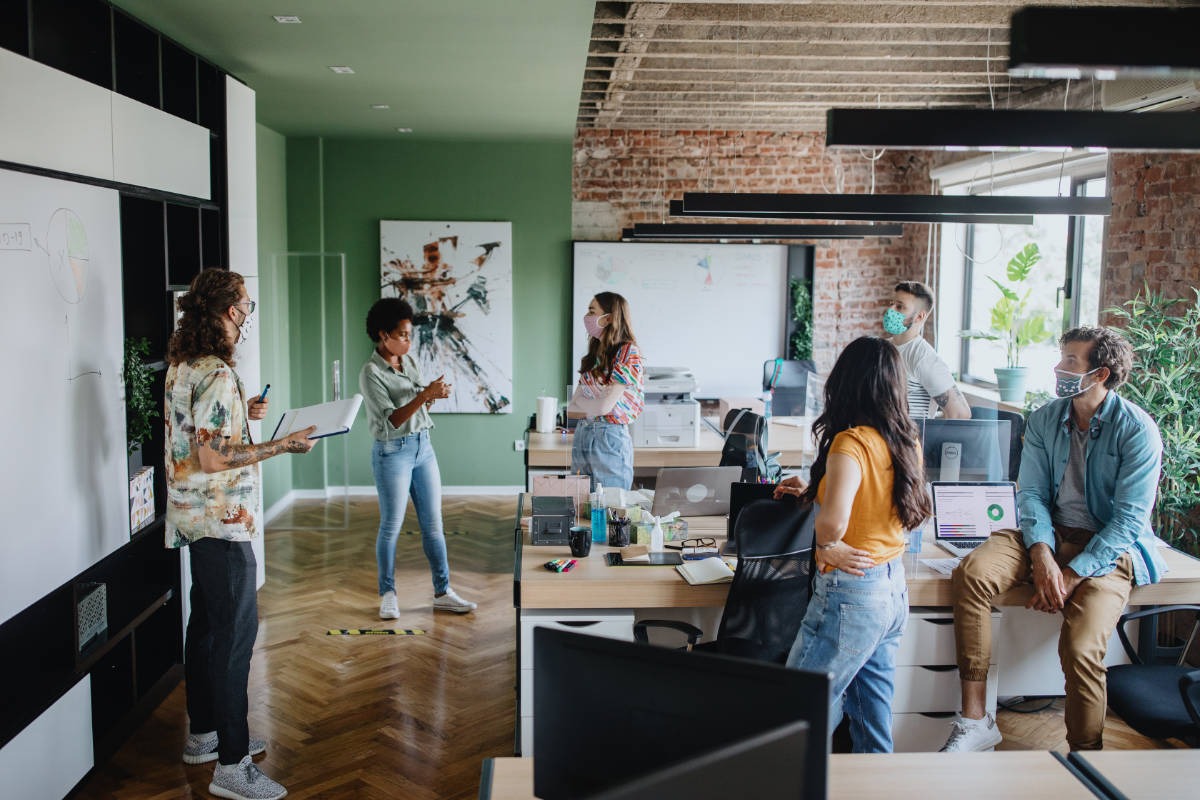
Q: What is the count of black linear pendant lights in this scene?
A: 6